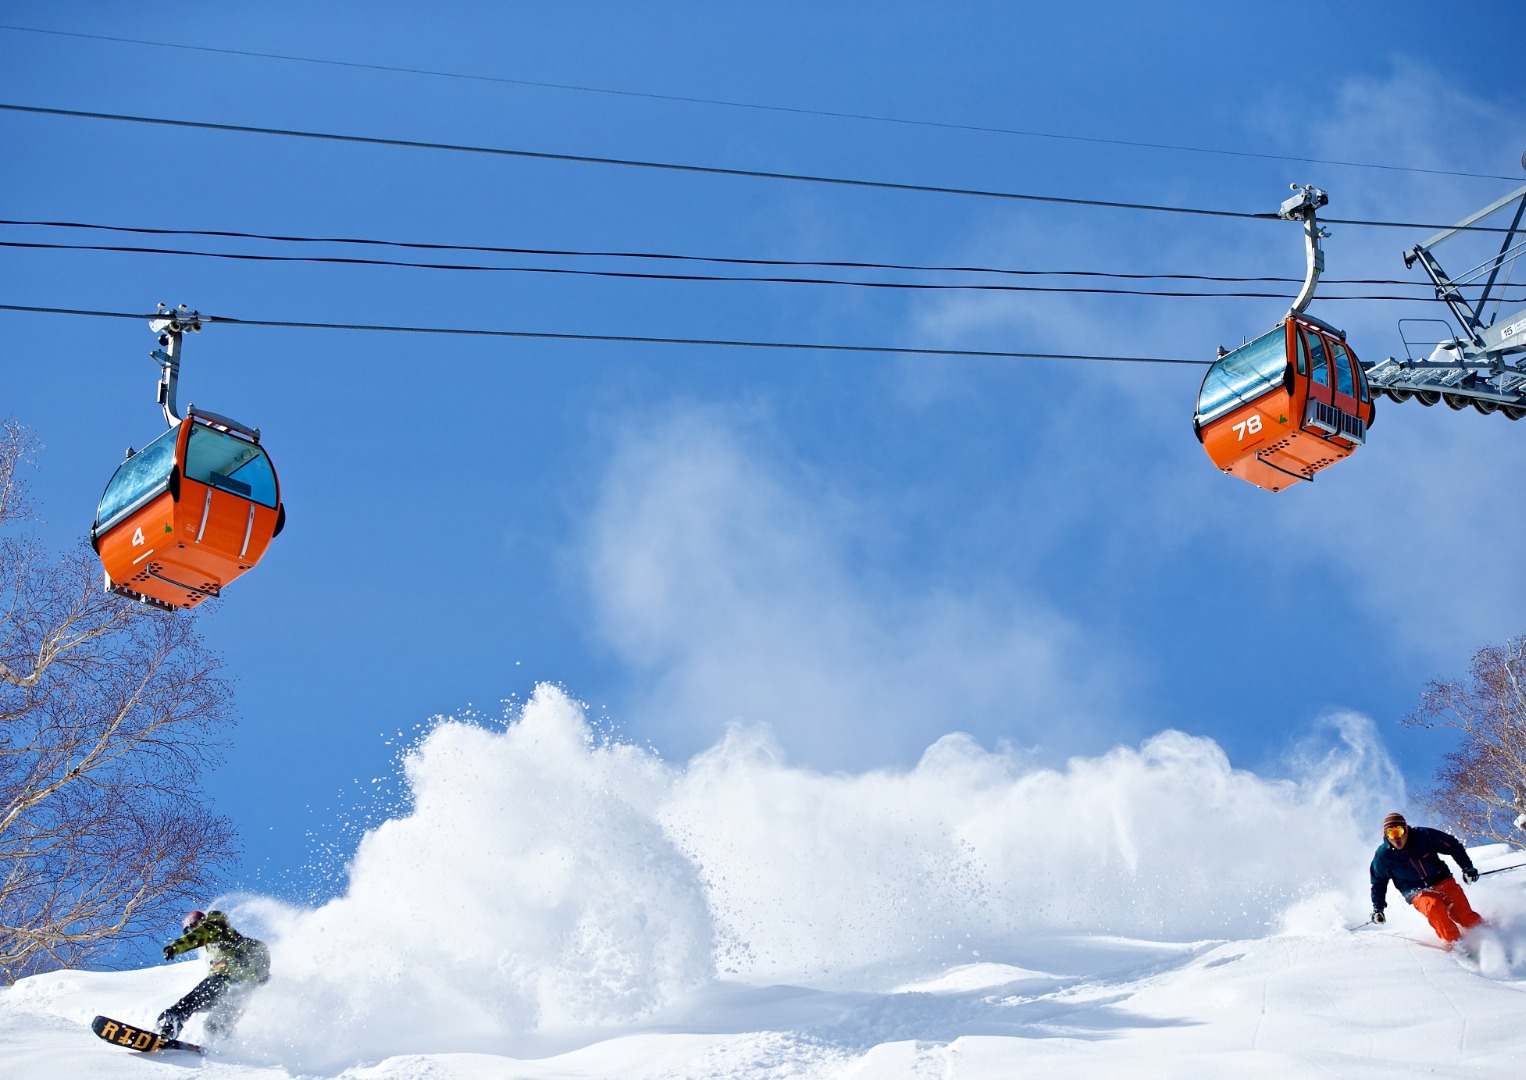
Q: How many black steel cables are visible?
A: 5